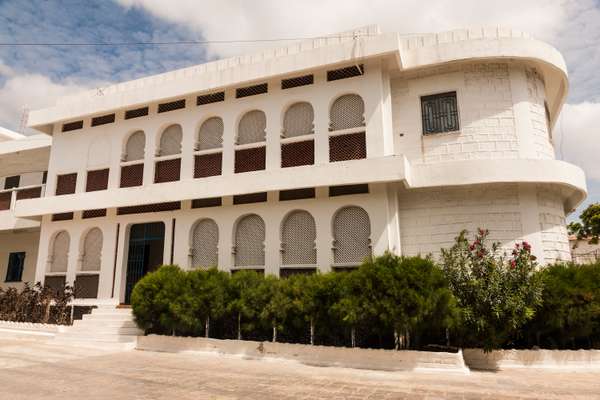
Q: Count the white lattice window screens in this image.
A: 12